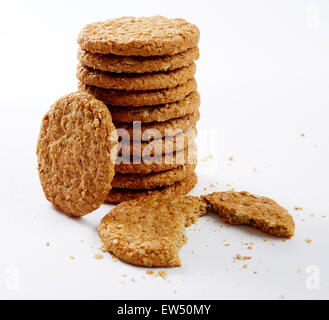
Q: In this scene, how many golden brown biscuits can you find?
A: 12